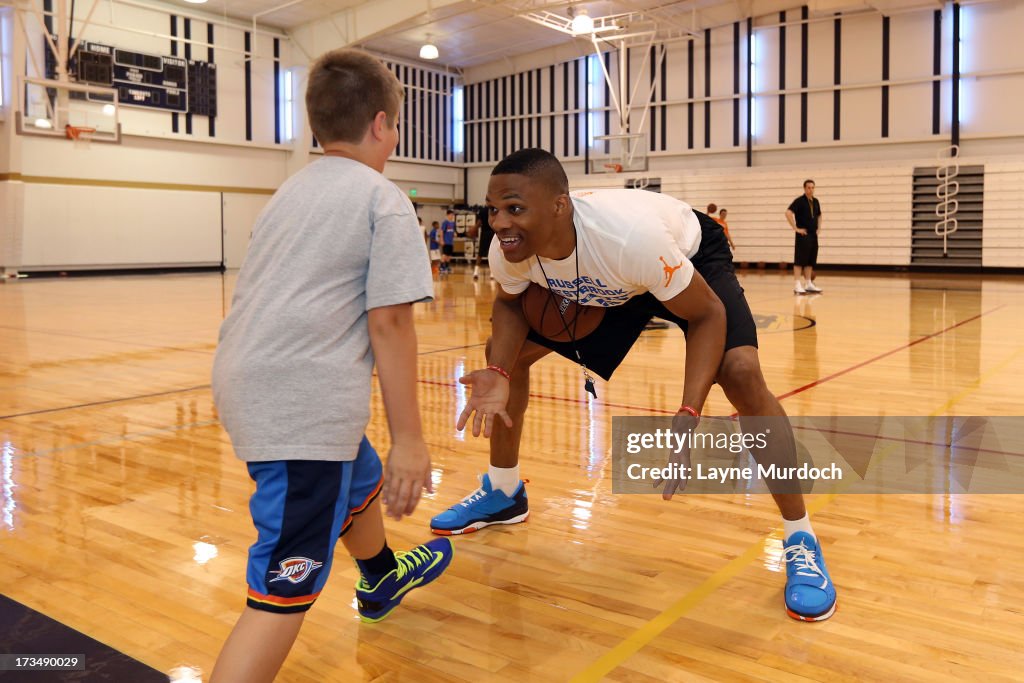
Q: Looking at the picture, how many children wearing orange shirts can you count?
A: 1